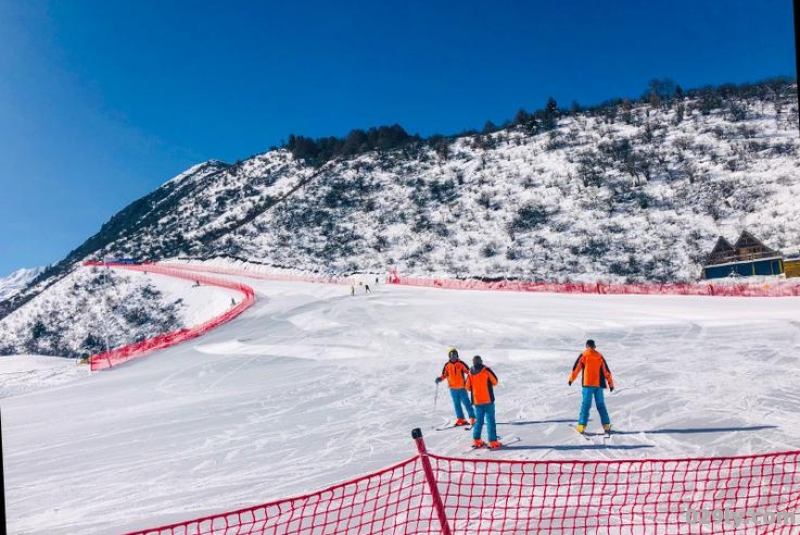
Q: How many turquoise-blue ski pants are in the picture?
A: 3